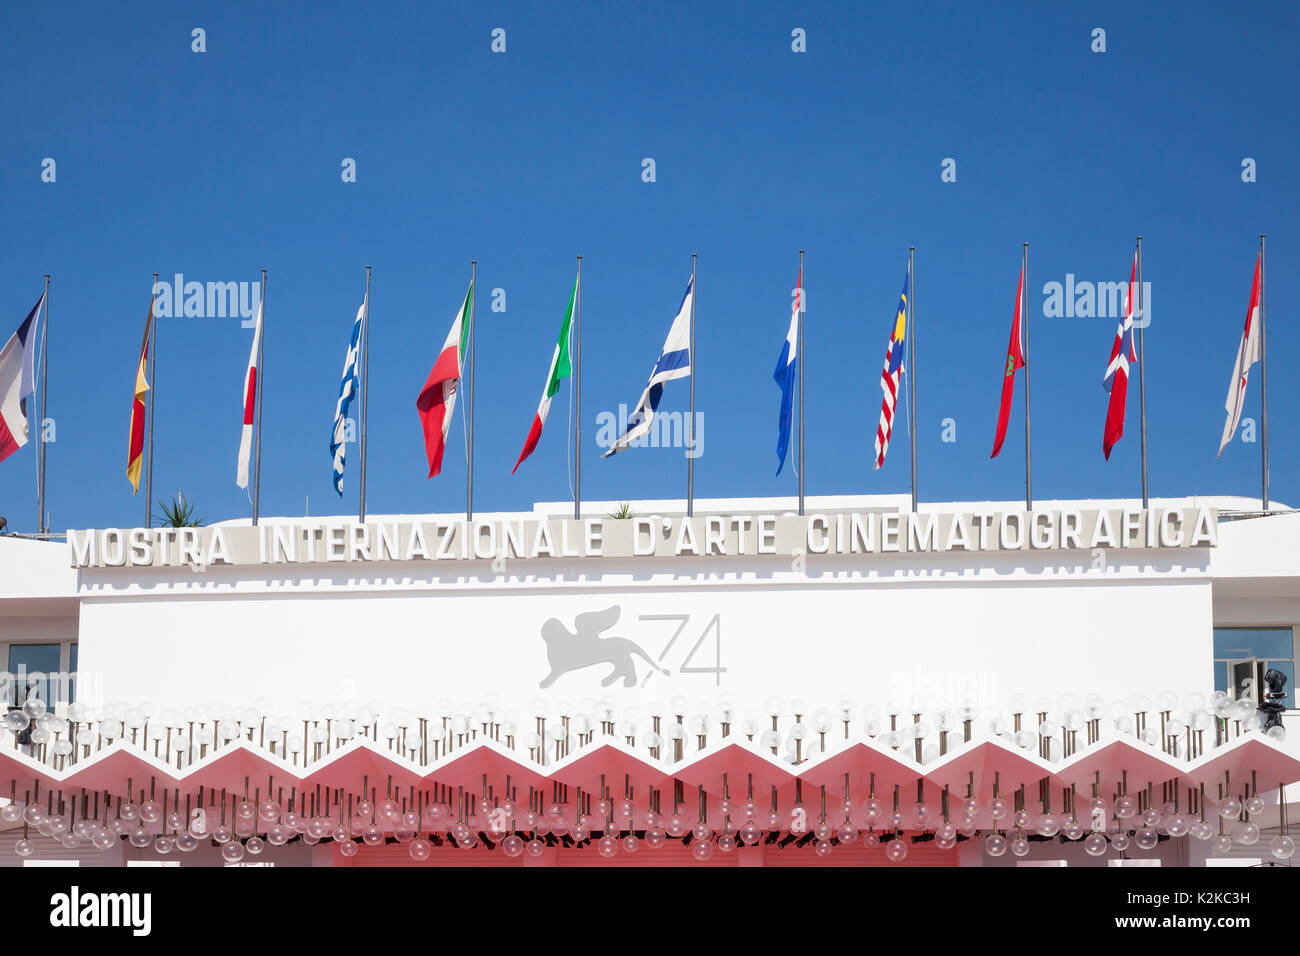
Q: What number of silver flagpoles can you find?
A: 12